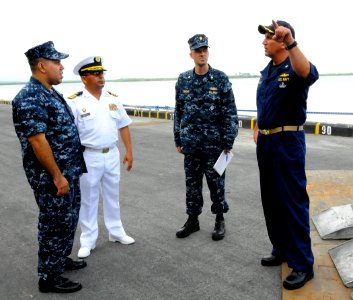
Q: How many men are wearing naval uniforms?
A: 4